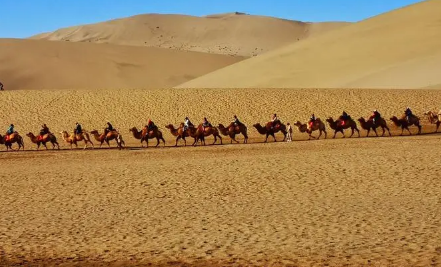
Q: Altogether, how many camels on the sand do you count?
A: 14